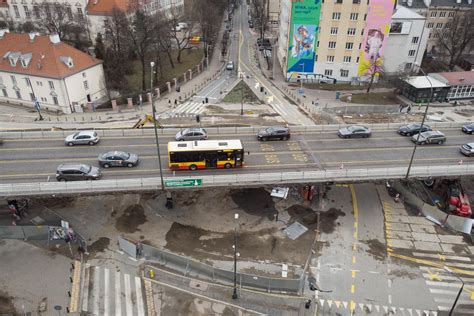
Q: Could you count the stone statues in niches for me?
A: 0